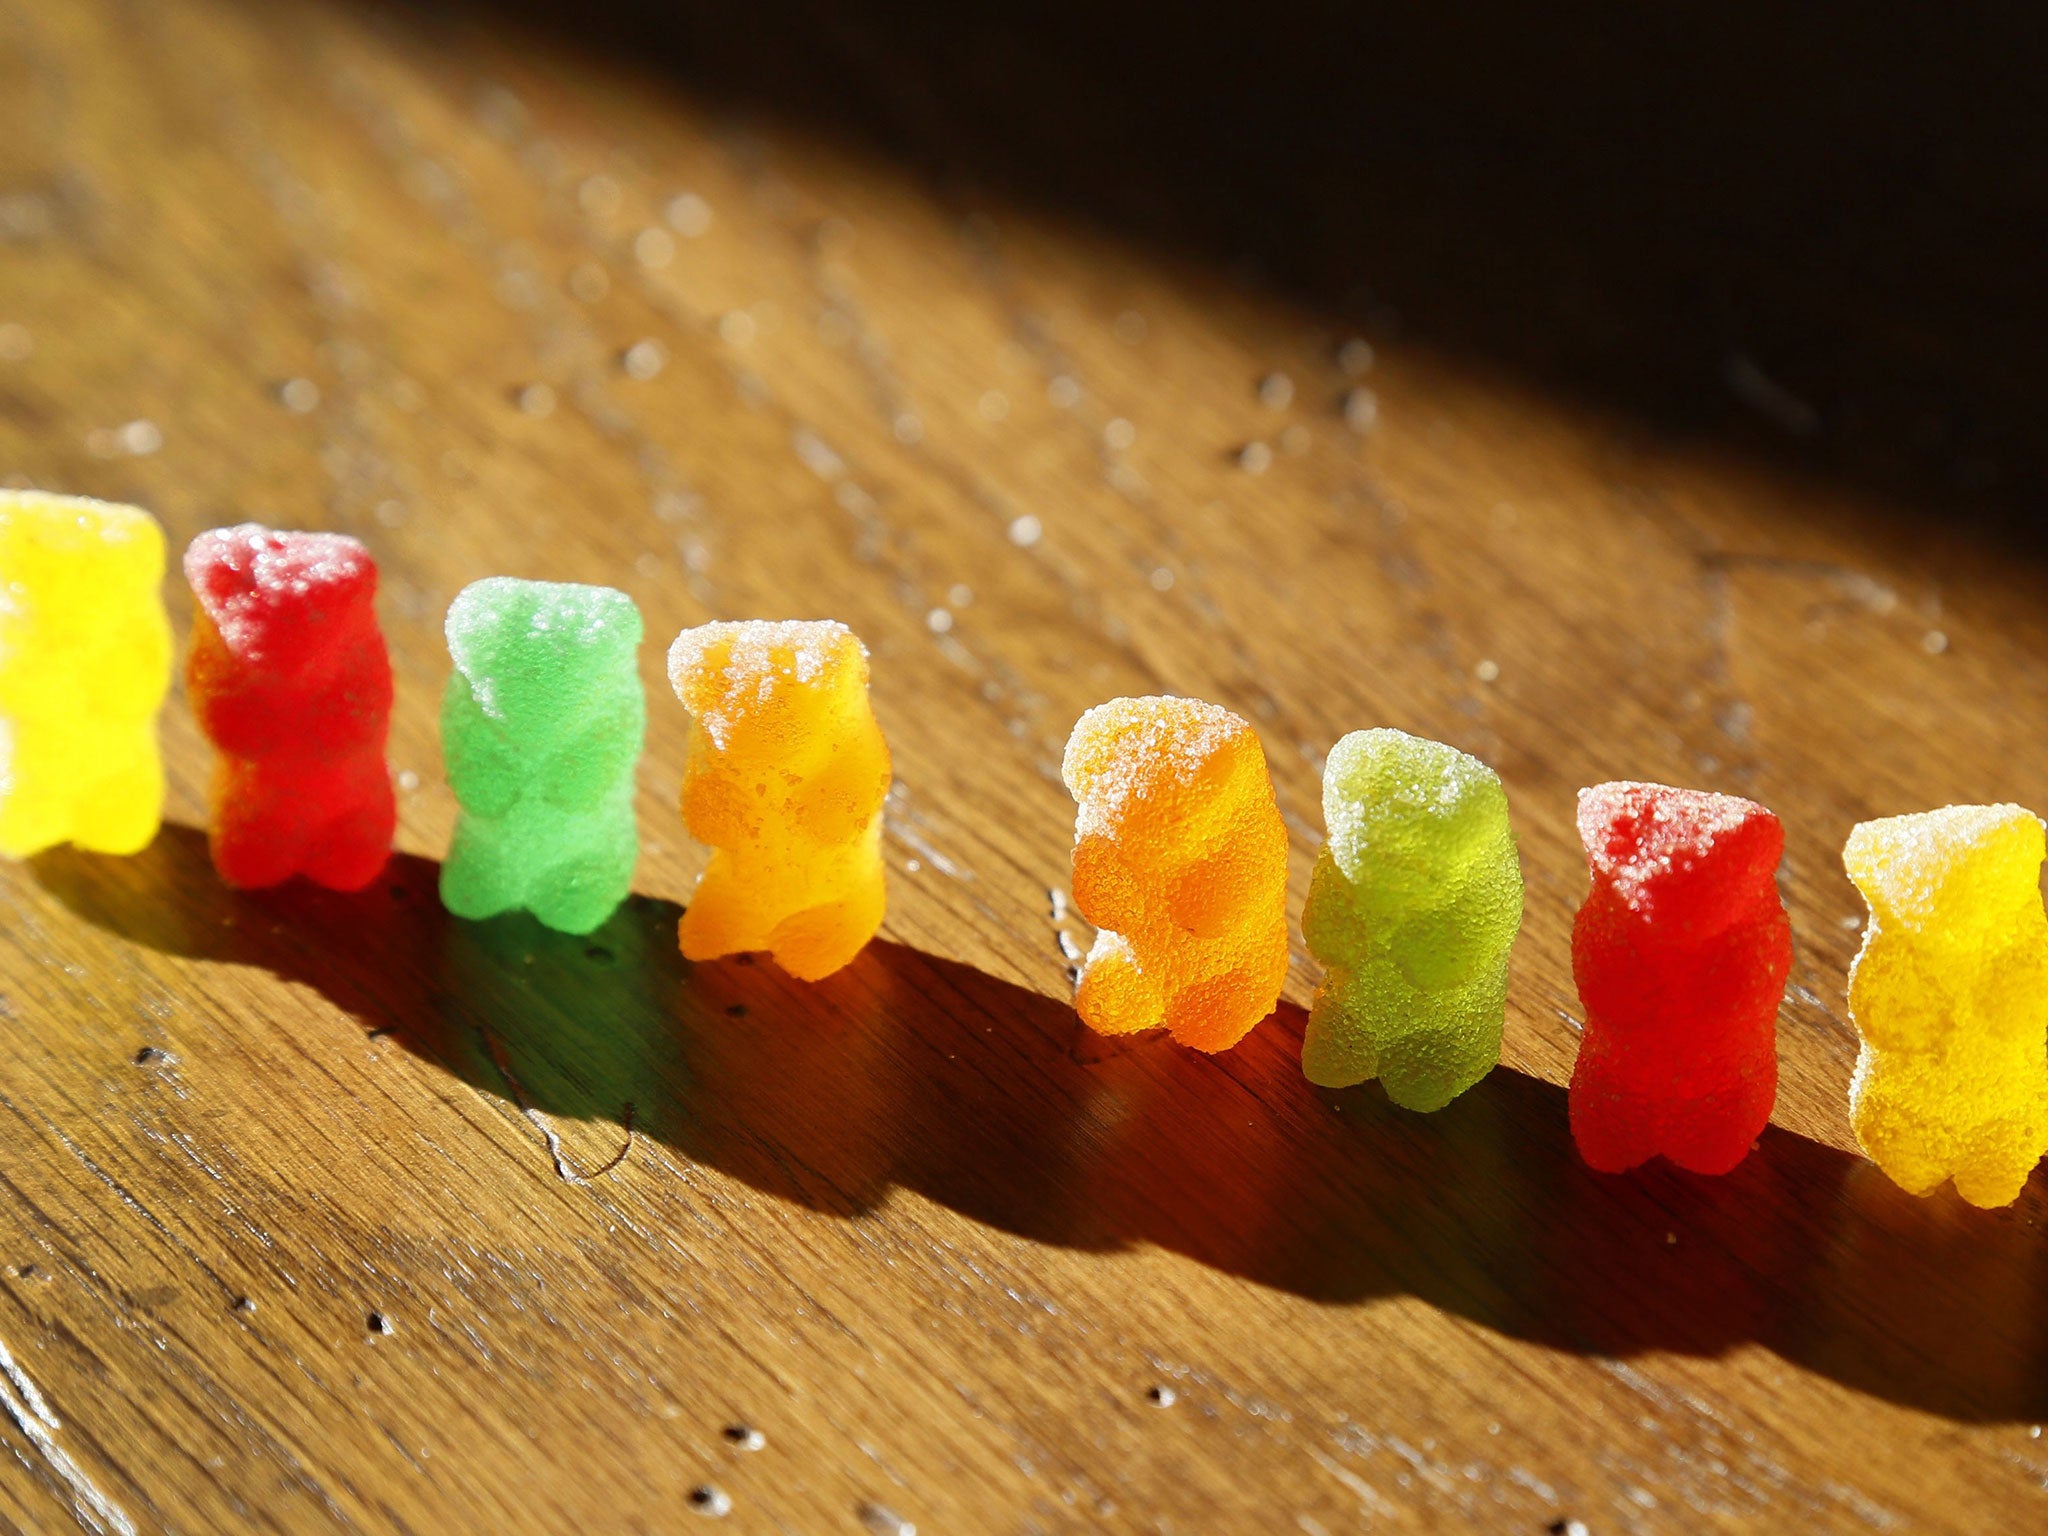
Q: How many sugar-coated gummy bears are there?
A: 8